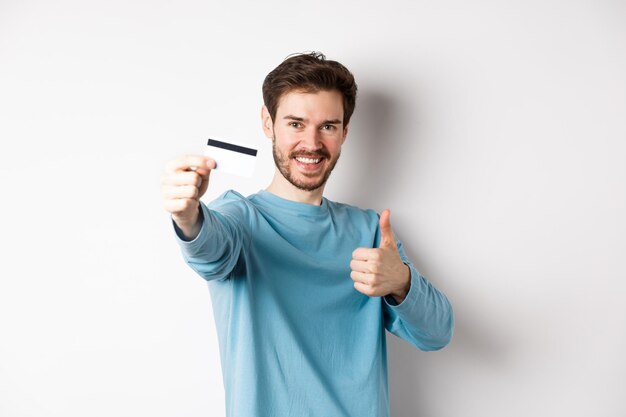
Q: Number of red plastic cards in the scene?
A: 0